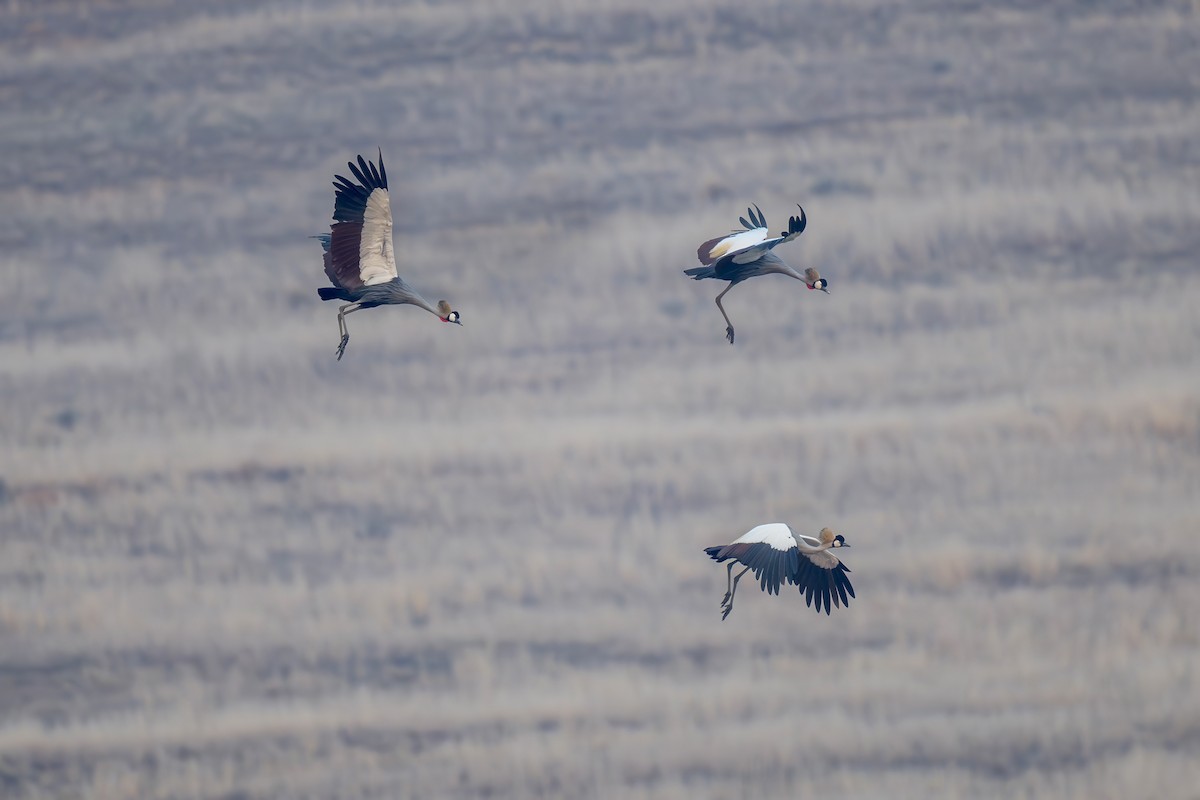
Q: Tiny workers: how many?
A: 0